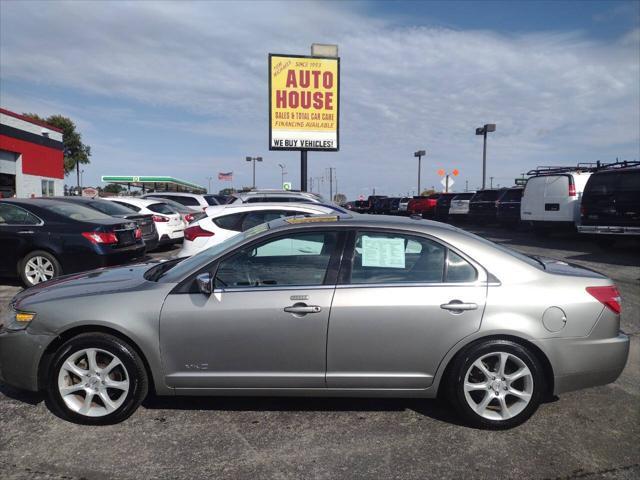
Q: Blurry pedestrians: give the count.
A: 0